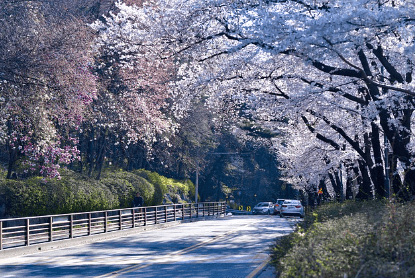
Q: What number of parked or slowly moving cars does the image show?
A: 3